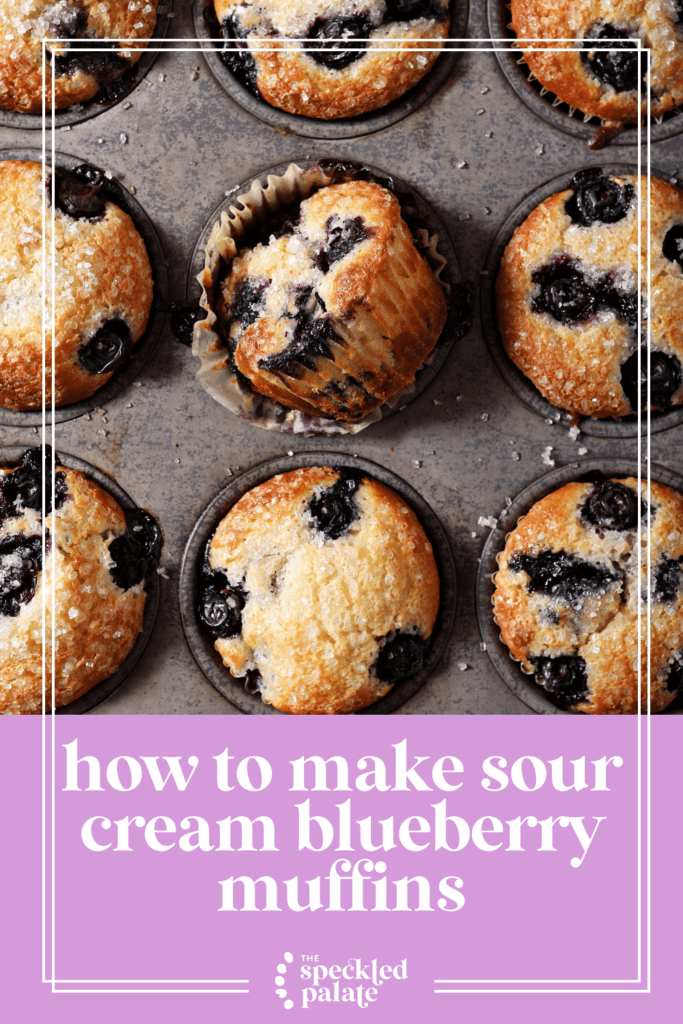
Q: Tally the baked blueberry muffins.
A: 9